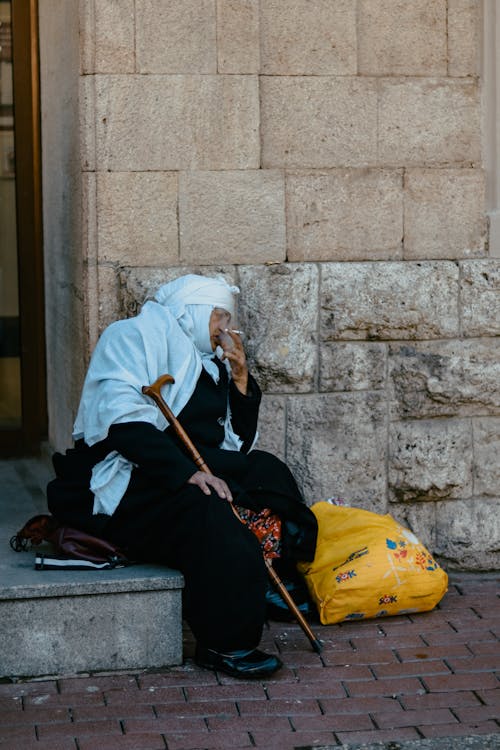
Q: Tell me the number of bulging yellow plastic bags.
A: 1